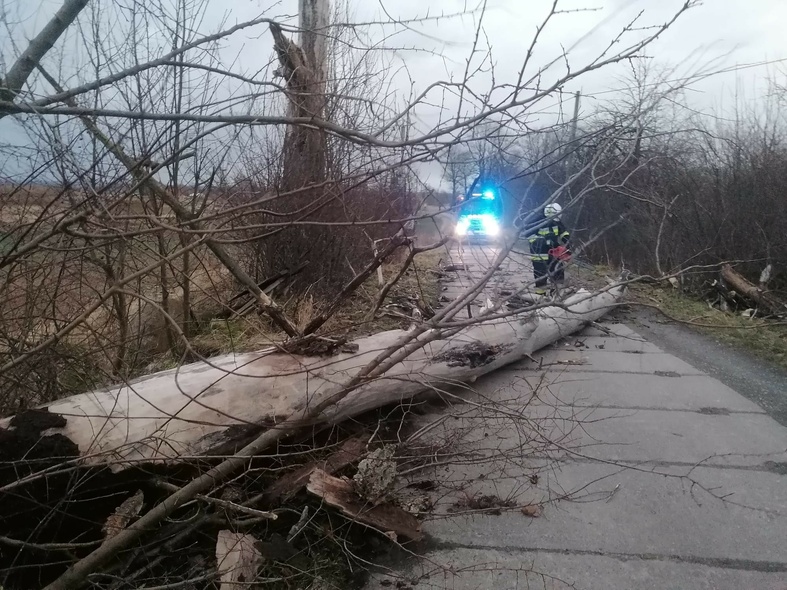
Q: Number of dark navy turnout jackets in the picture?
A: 1